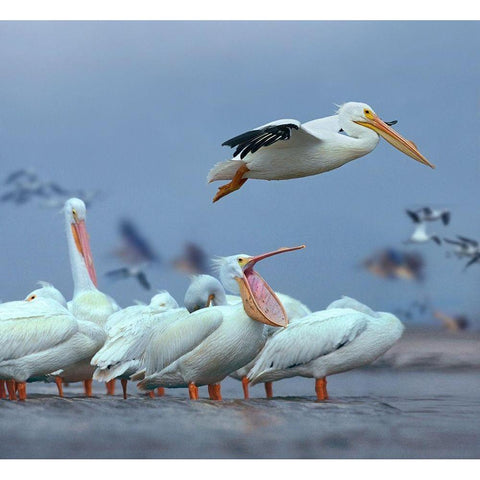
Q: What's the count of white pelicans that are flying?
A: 1